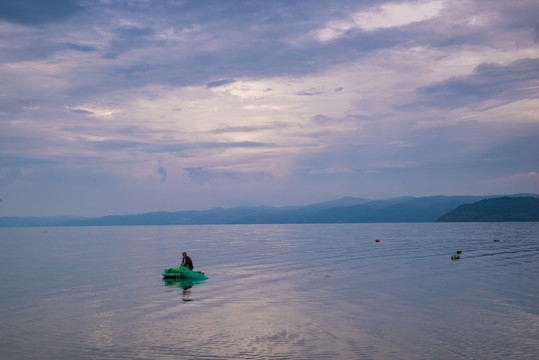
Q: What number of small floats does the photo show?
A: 4